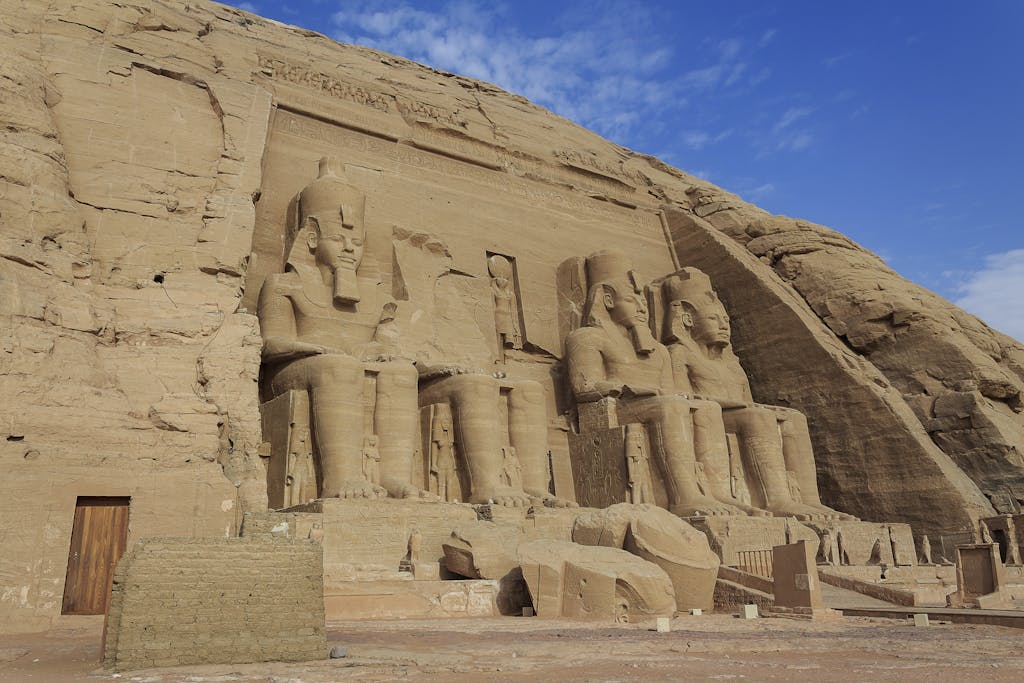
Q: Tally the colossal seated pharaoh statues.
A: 4